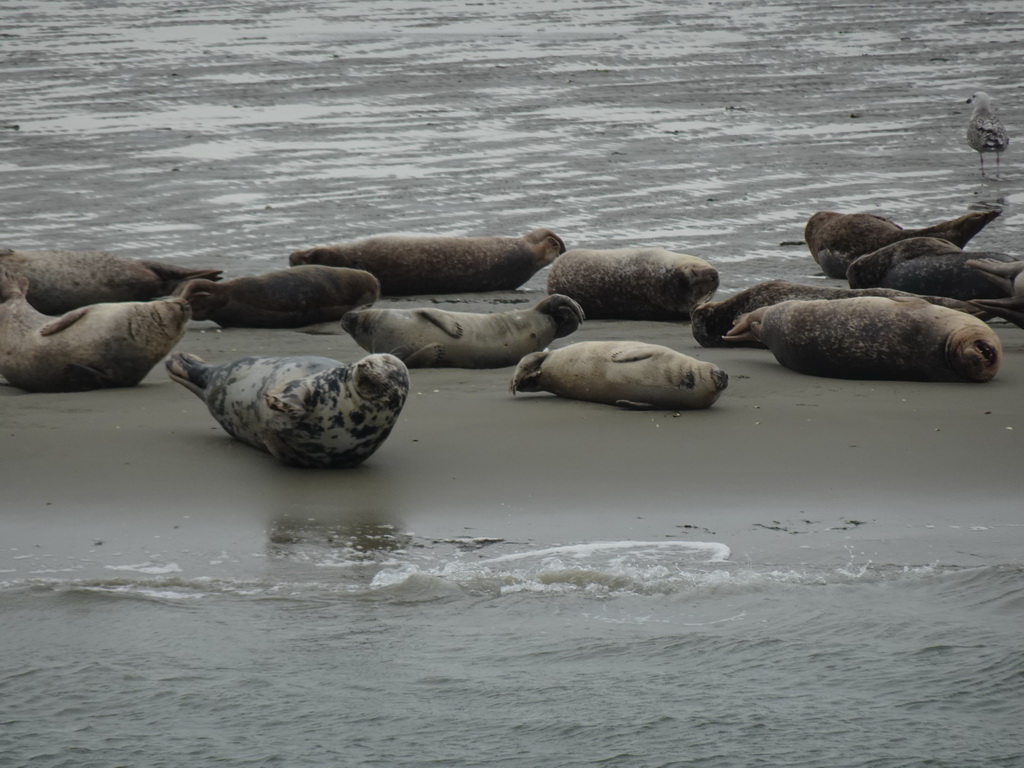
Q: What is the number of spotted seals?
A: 1